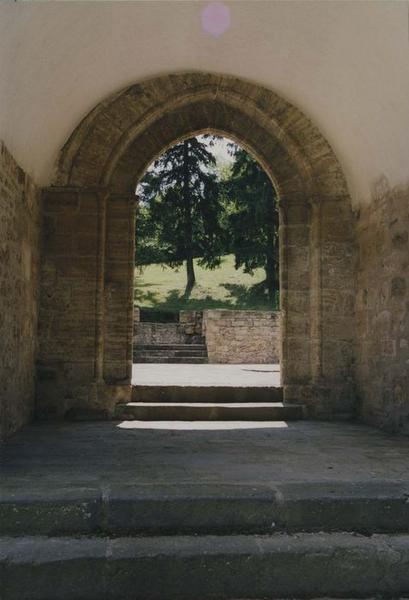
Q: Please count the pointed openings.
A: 1